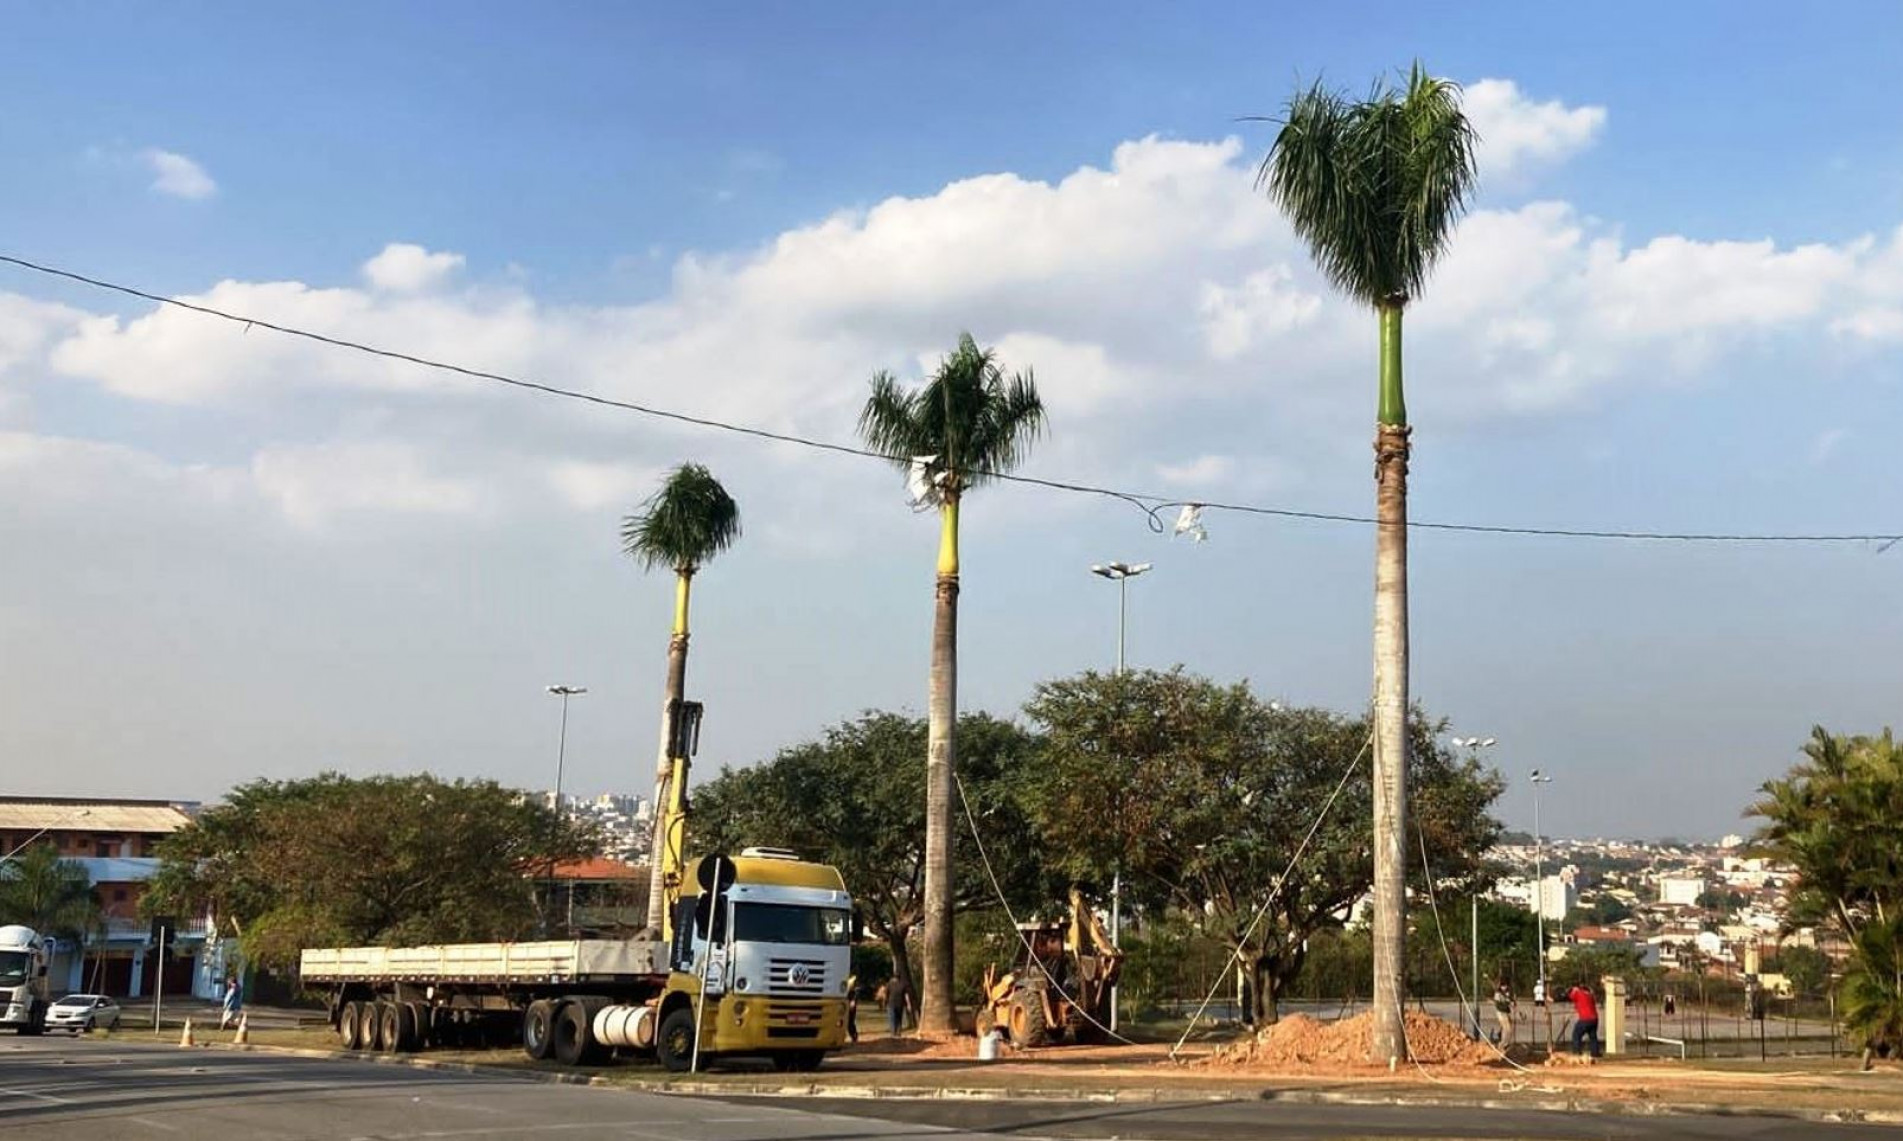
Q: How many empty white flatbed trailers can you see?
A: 1